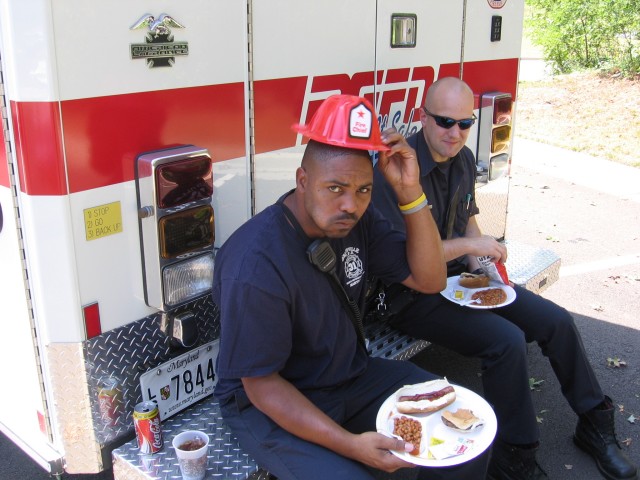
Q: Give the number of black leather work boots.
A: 2